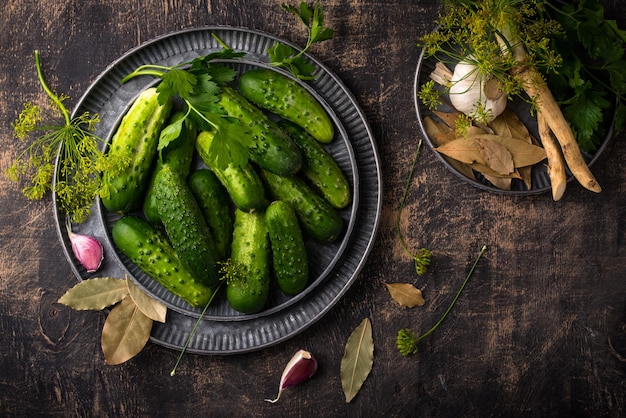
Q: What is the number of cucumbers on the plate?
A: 12